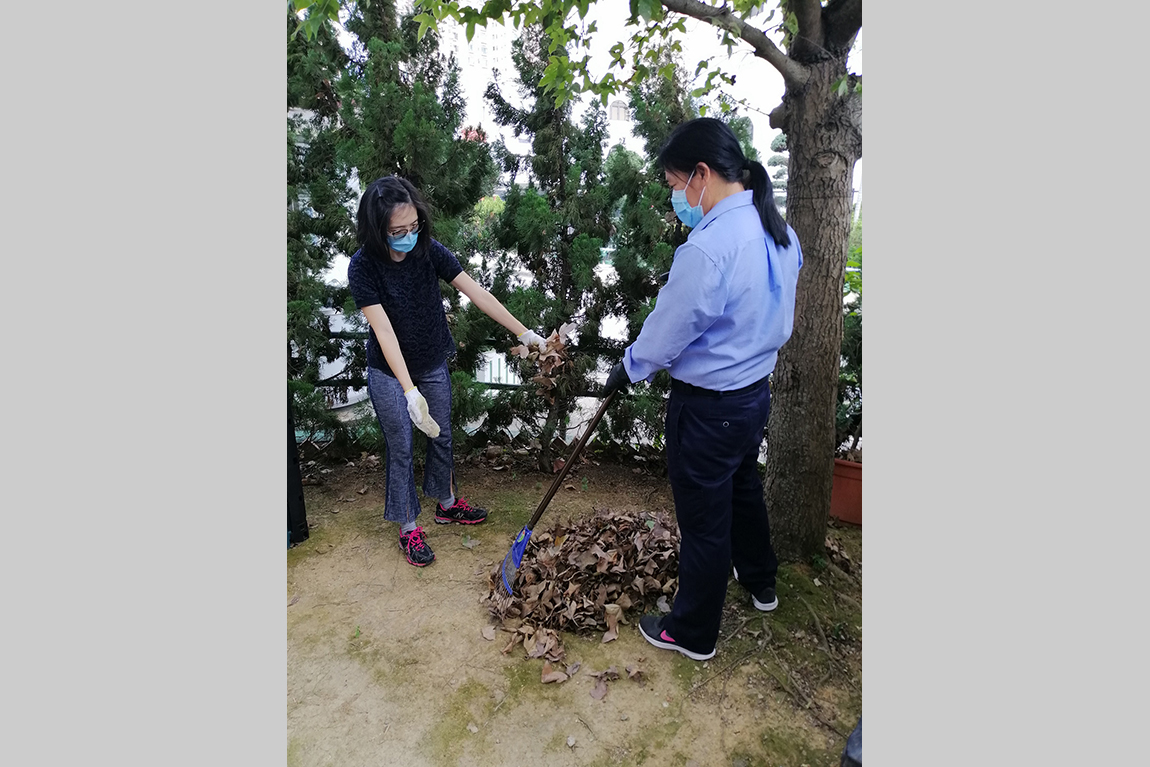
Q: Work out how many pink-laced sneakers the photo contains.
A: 2